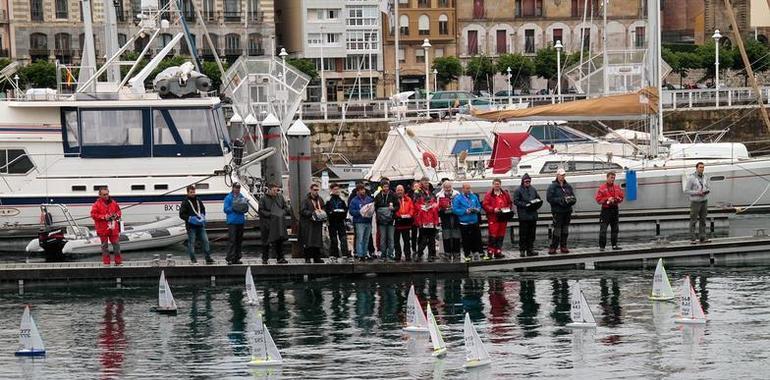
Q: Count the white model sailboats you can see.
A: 10